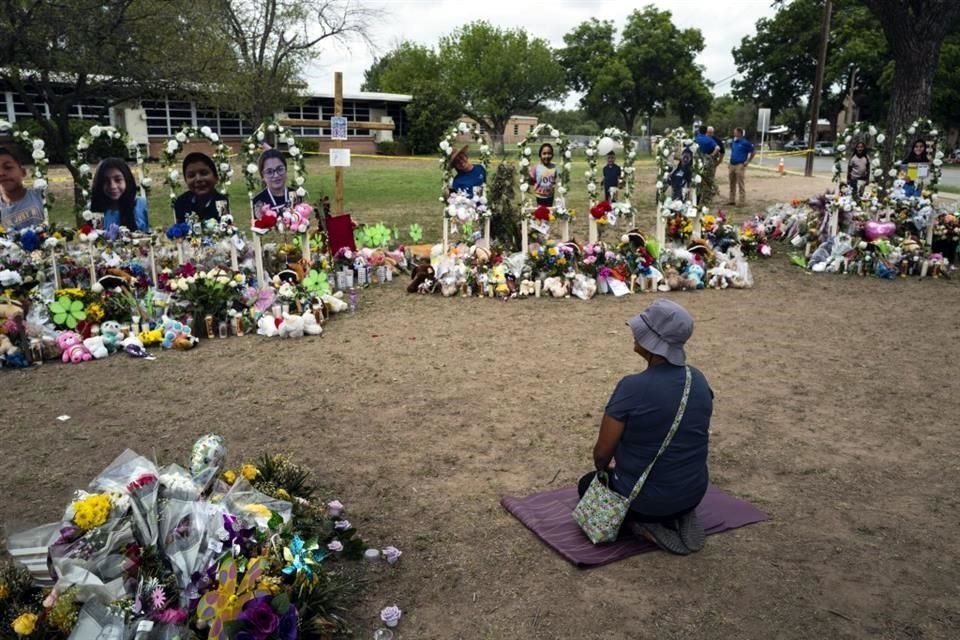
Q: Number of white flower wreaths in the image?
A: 10